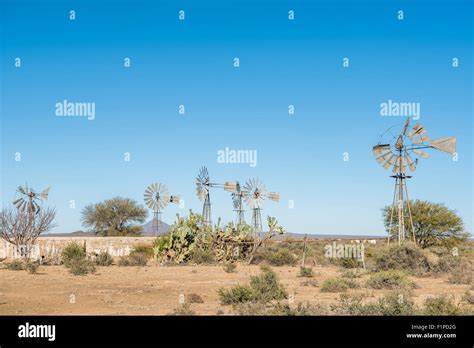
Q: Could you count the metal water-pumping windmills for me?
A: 6